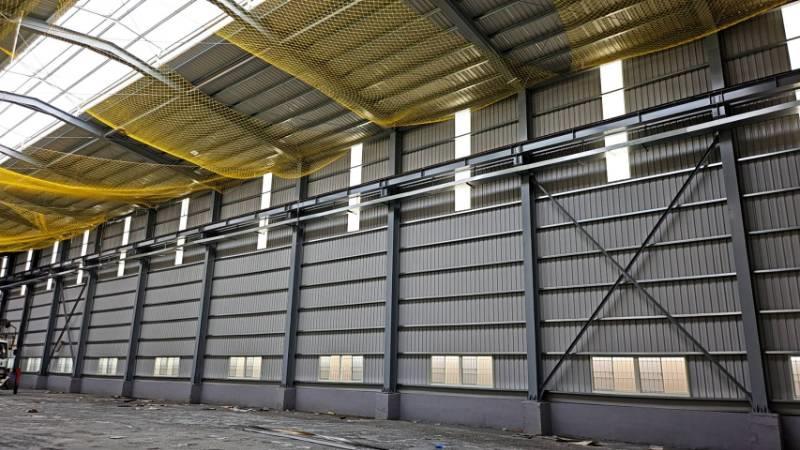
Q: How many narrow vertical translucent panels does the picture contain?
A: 11